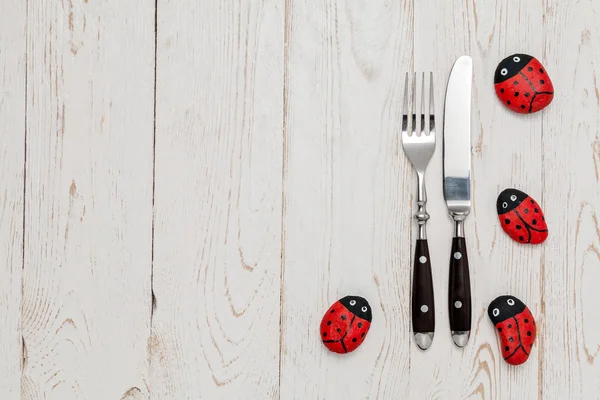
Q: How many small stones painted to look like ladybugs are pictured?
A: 4